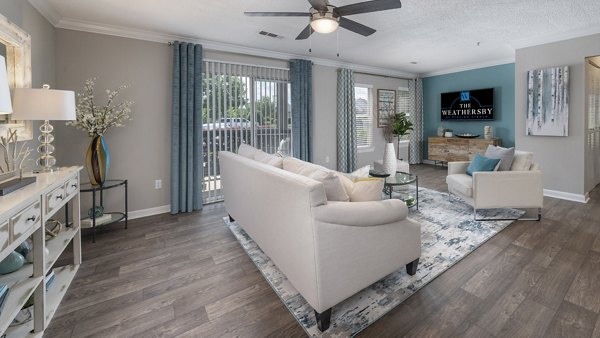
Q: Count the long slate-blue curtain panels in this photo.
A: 2